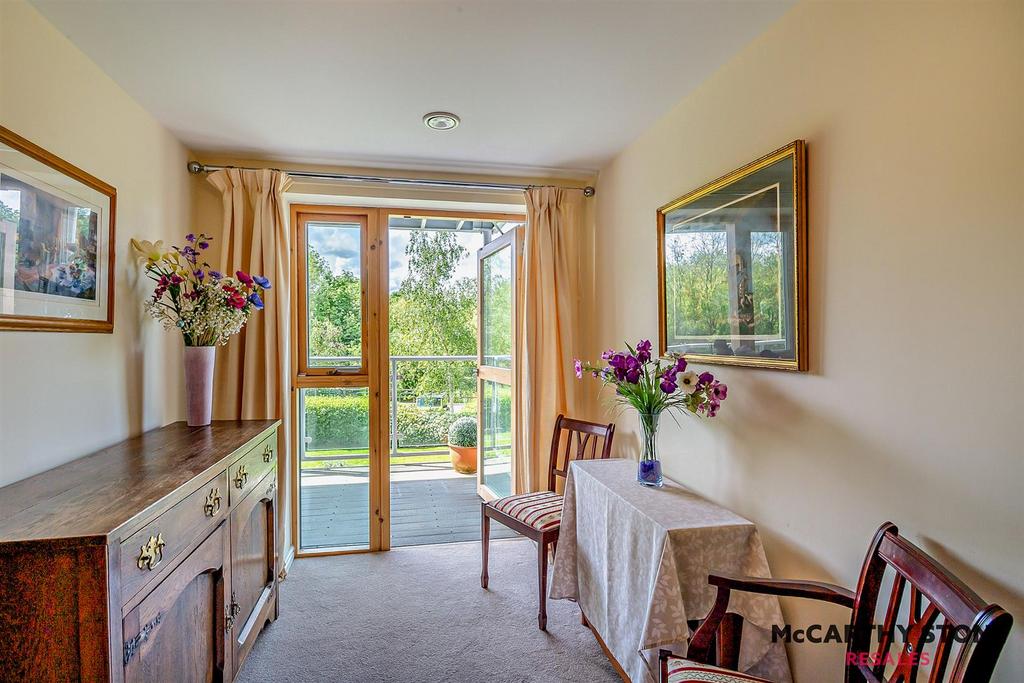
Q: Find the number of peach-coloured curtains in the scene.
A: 2